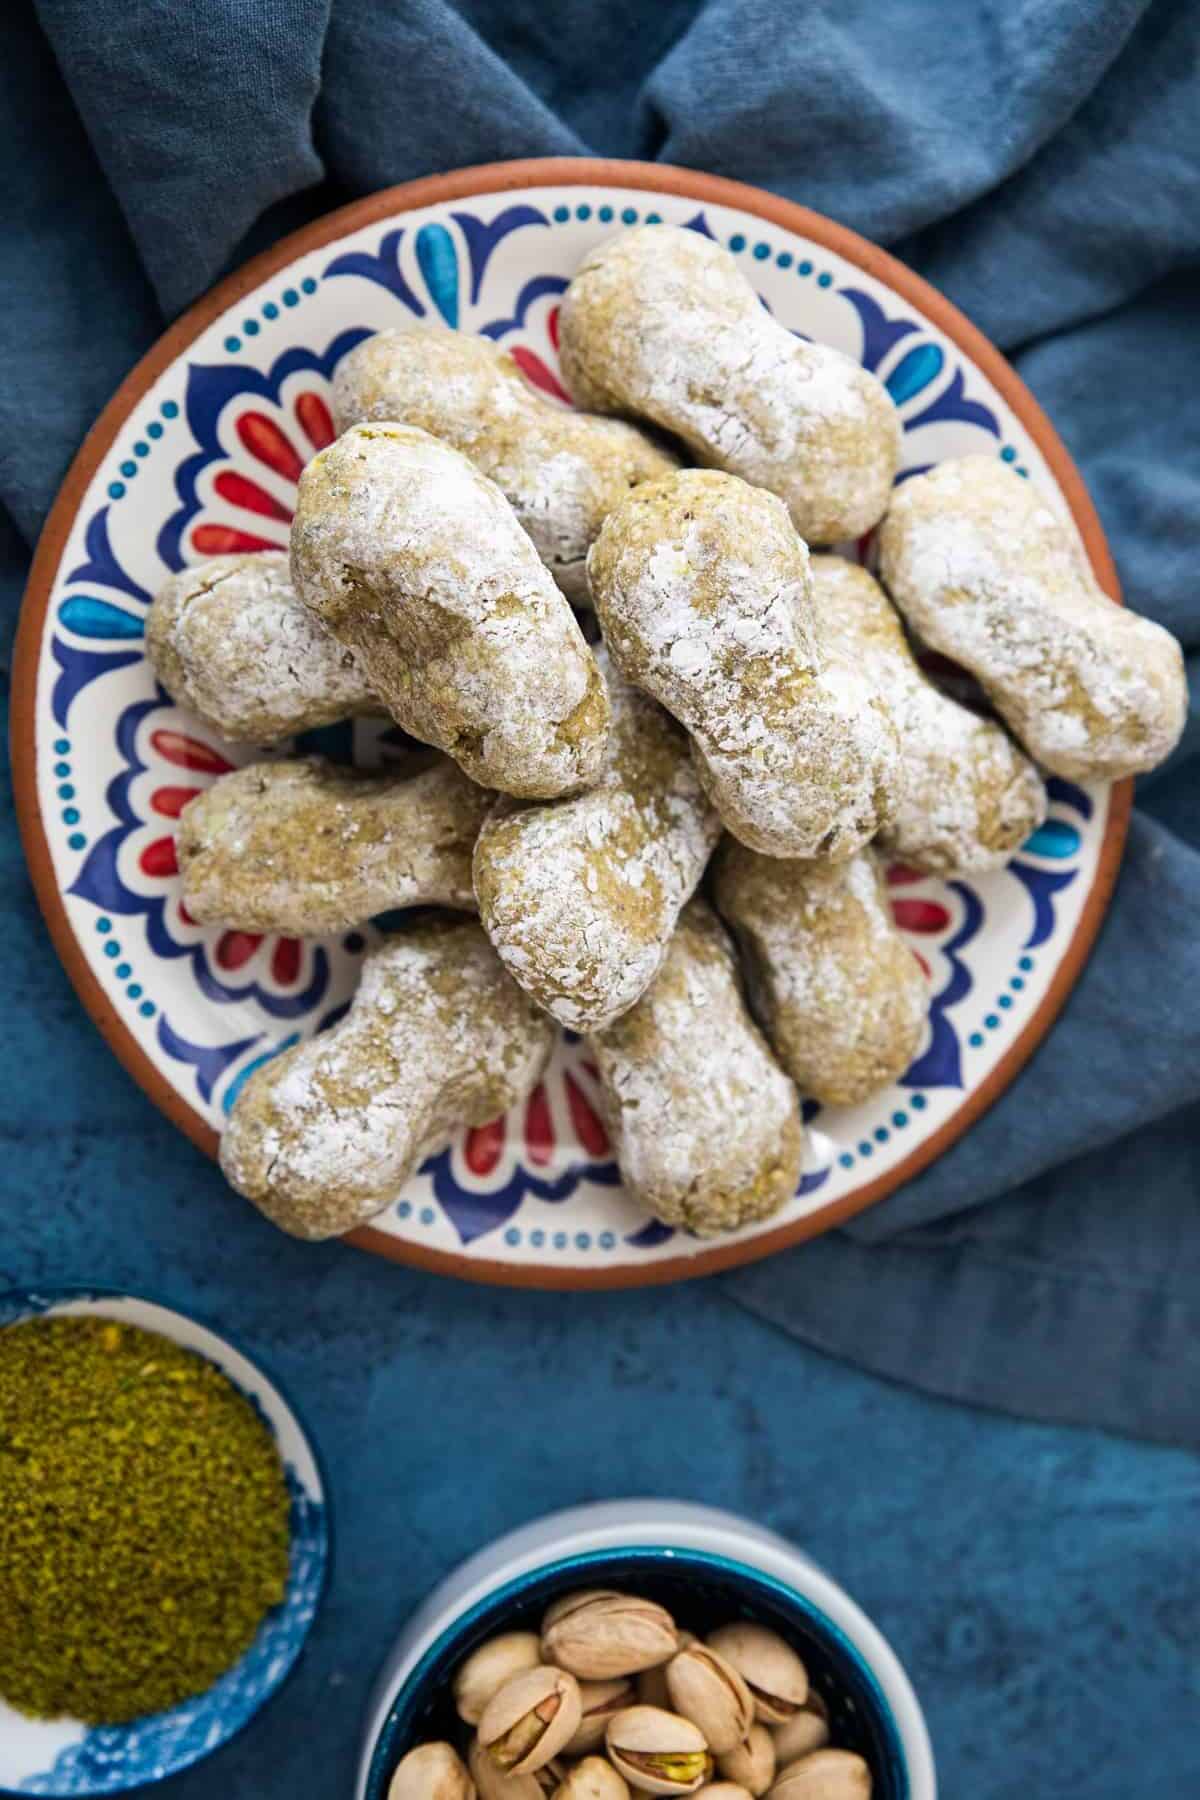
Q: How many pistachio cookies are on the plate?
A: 12